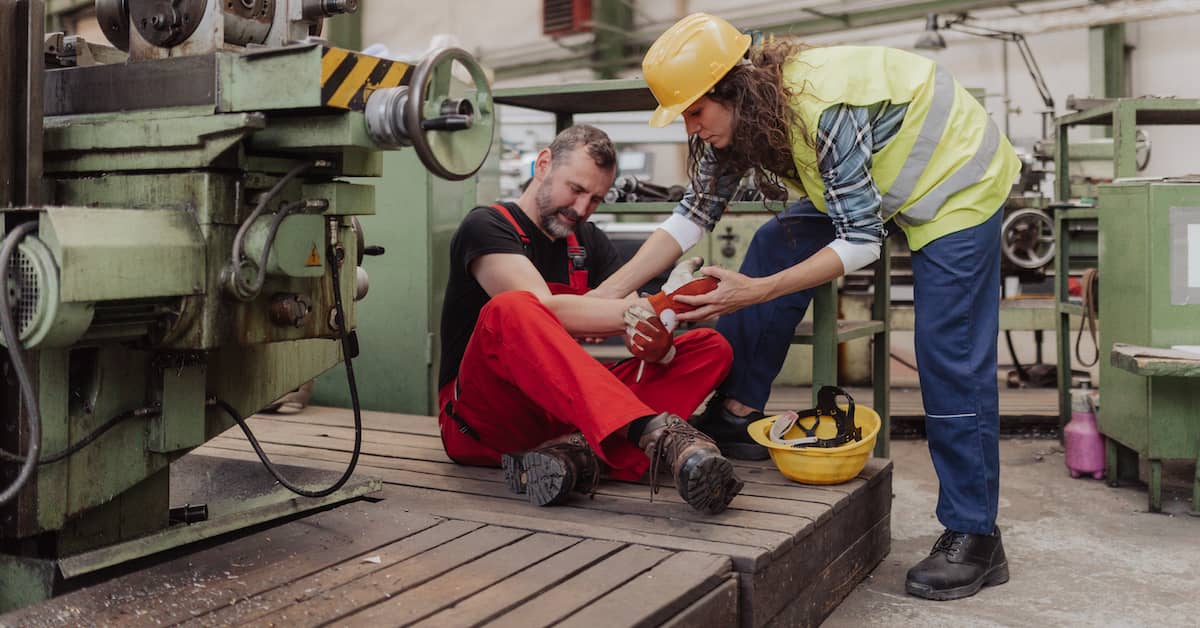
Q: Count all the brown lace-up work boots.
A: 2